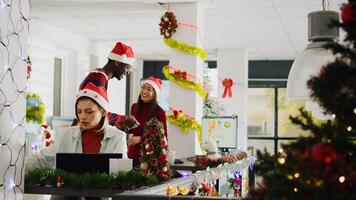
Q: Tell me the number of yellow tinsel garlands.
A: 3